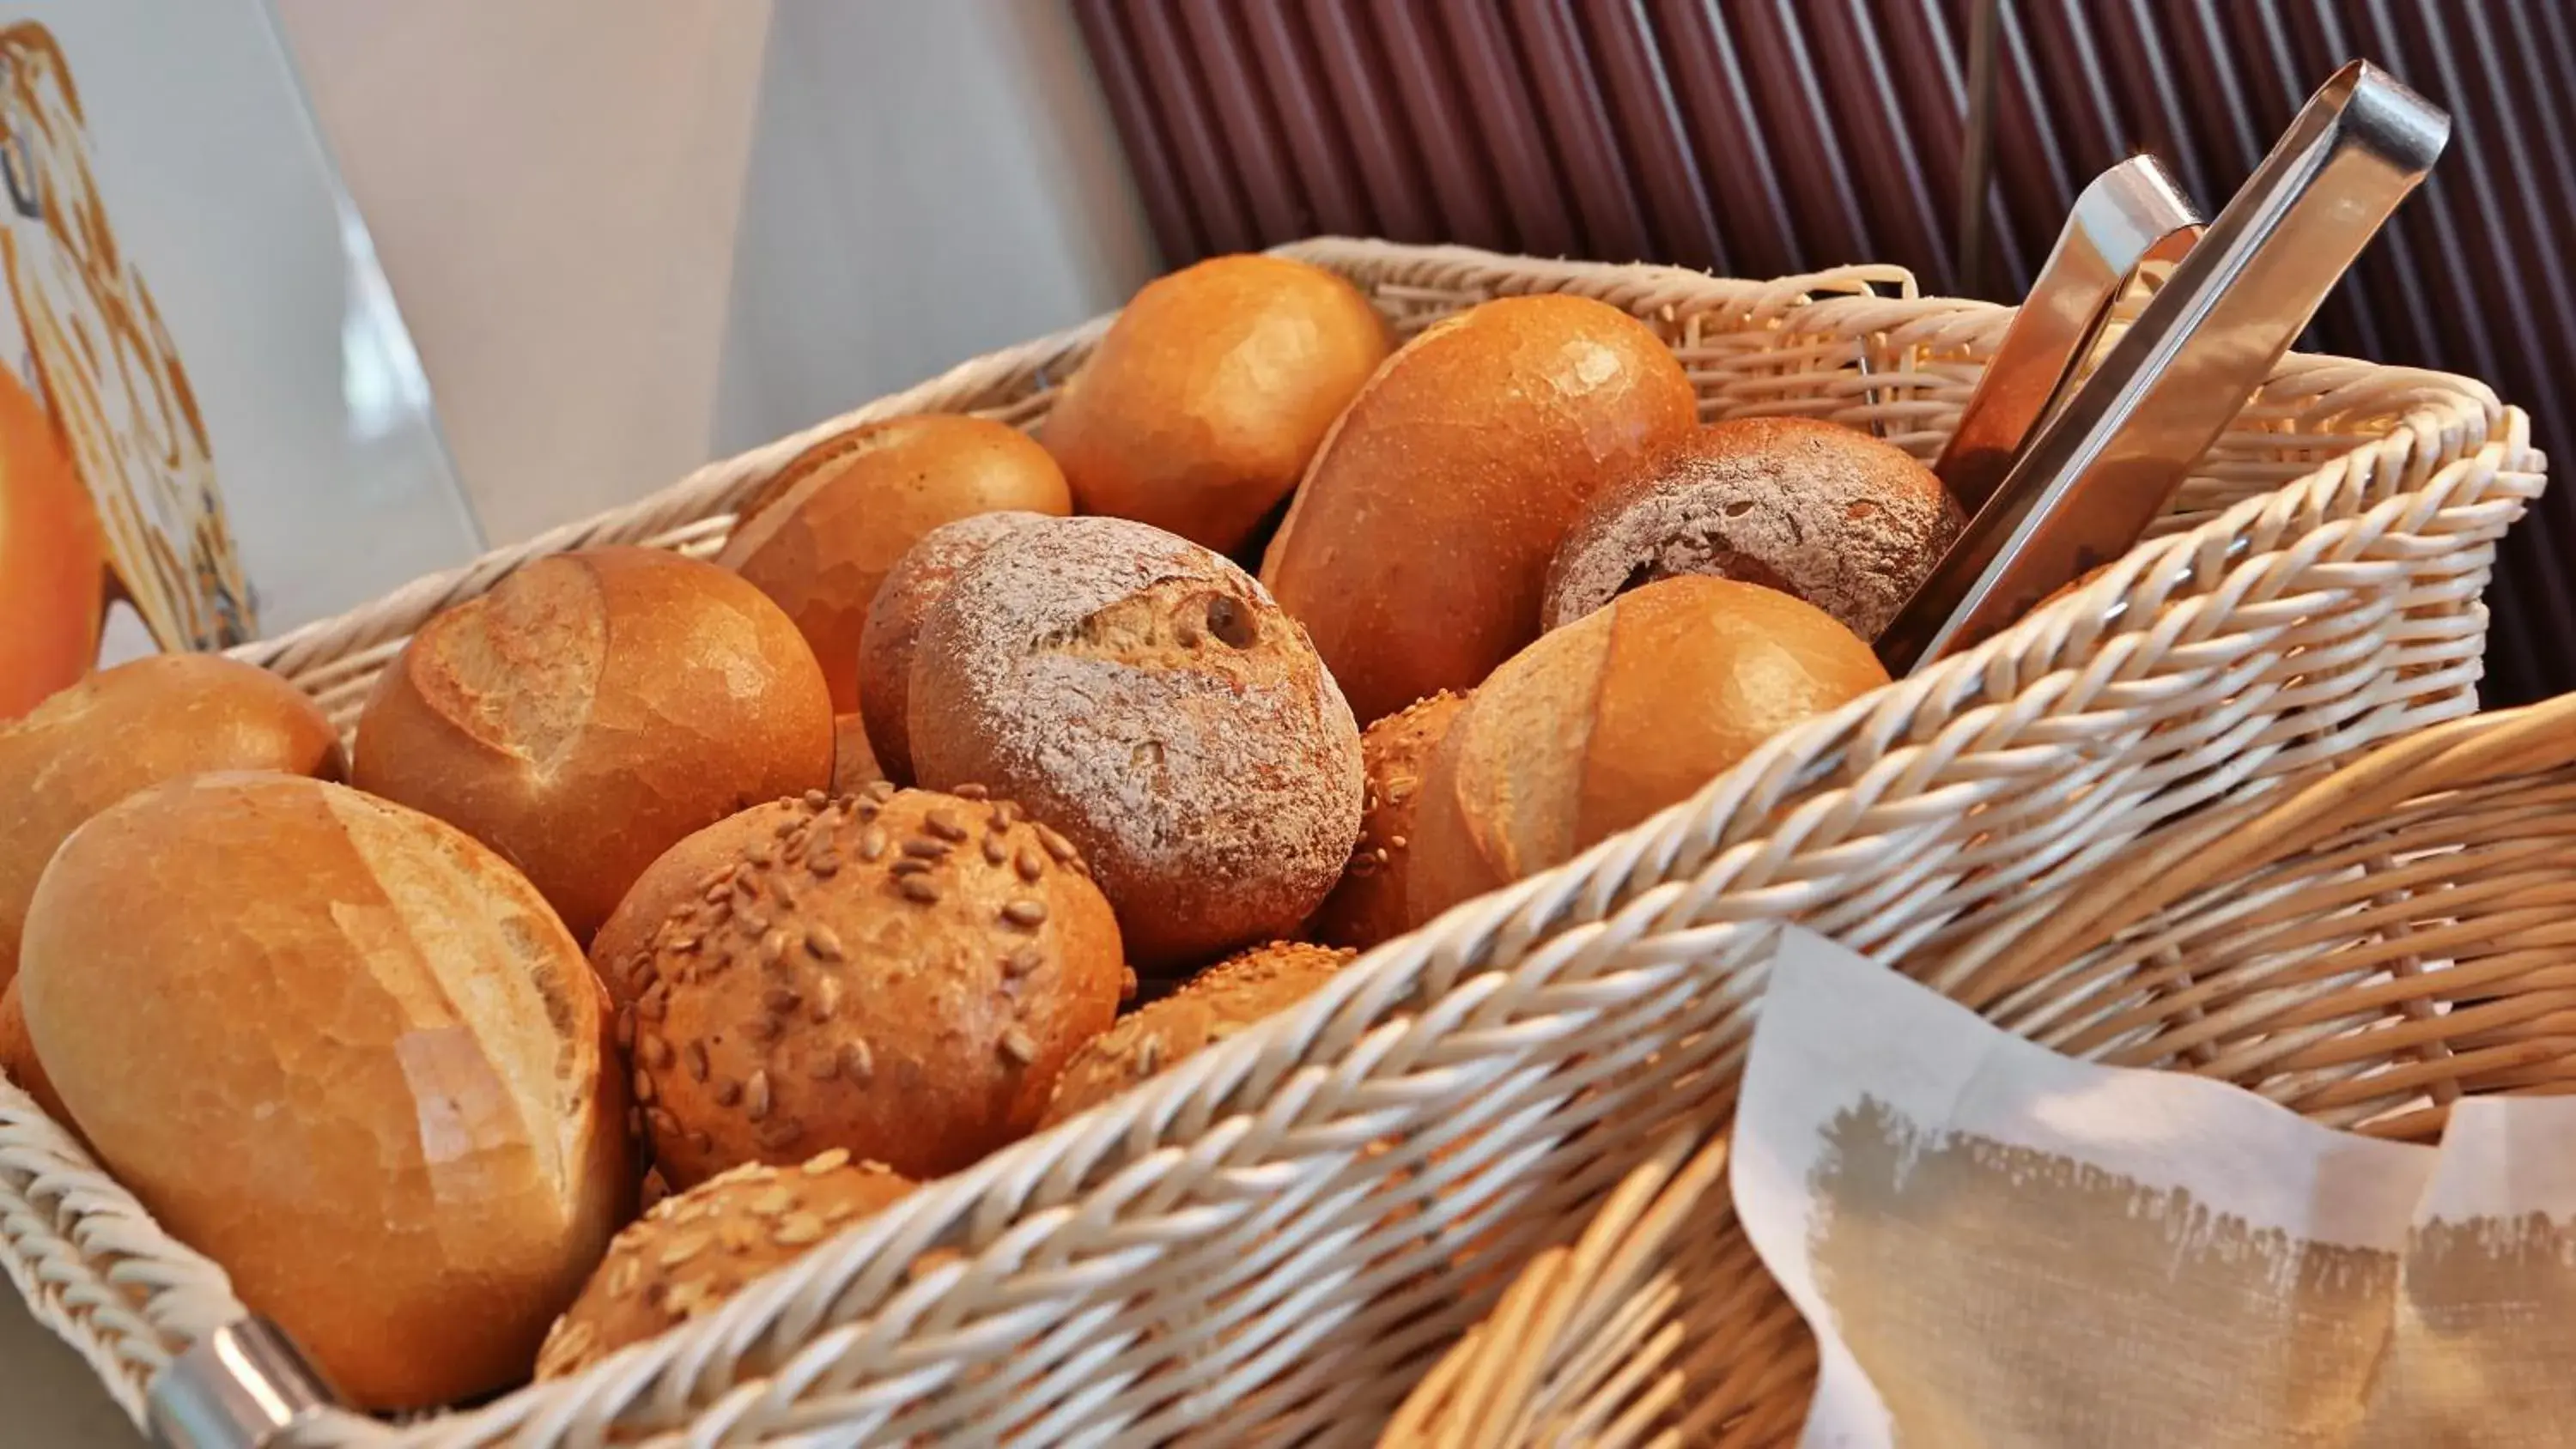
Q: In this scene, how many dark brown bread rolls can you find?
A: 3